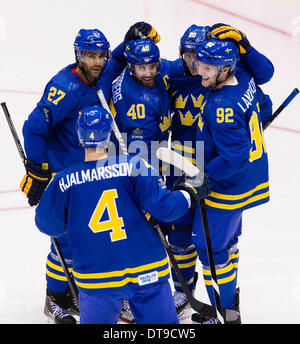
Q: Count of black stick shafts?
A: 4